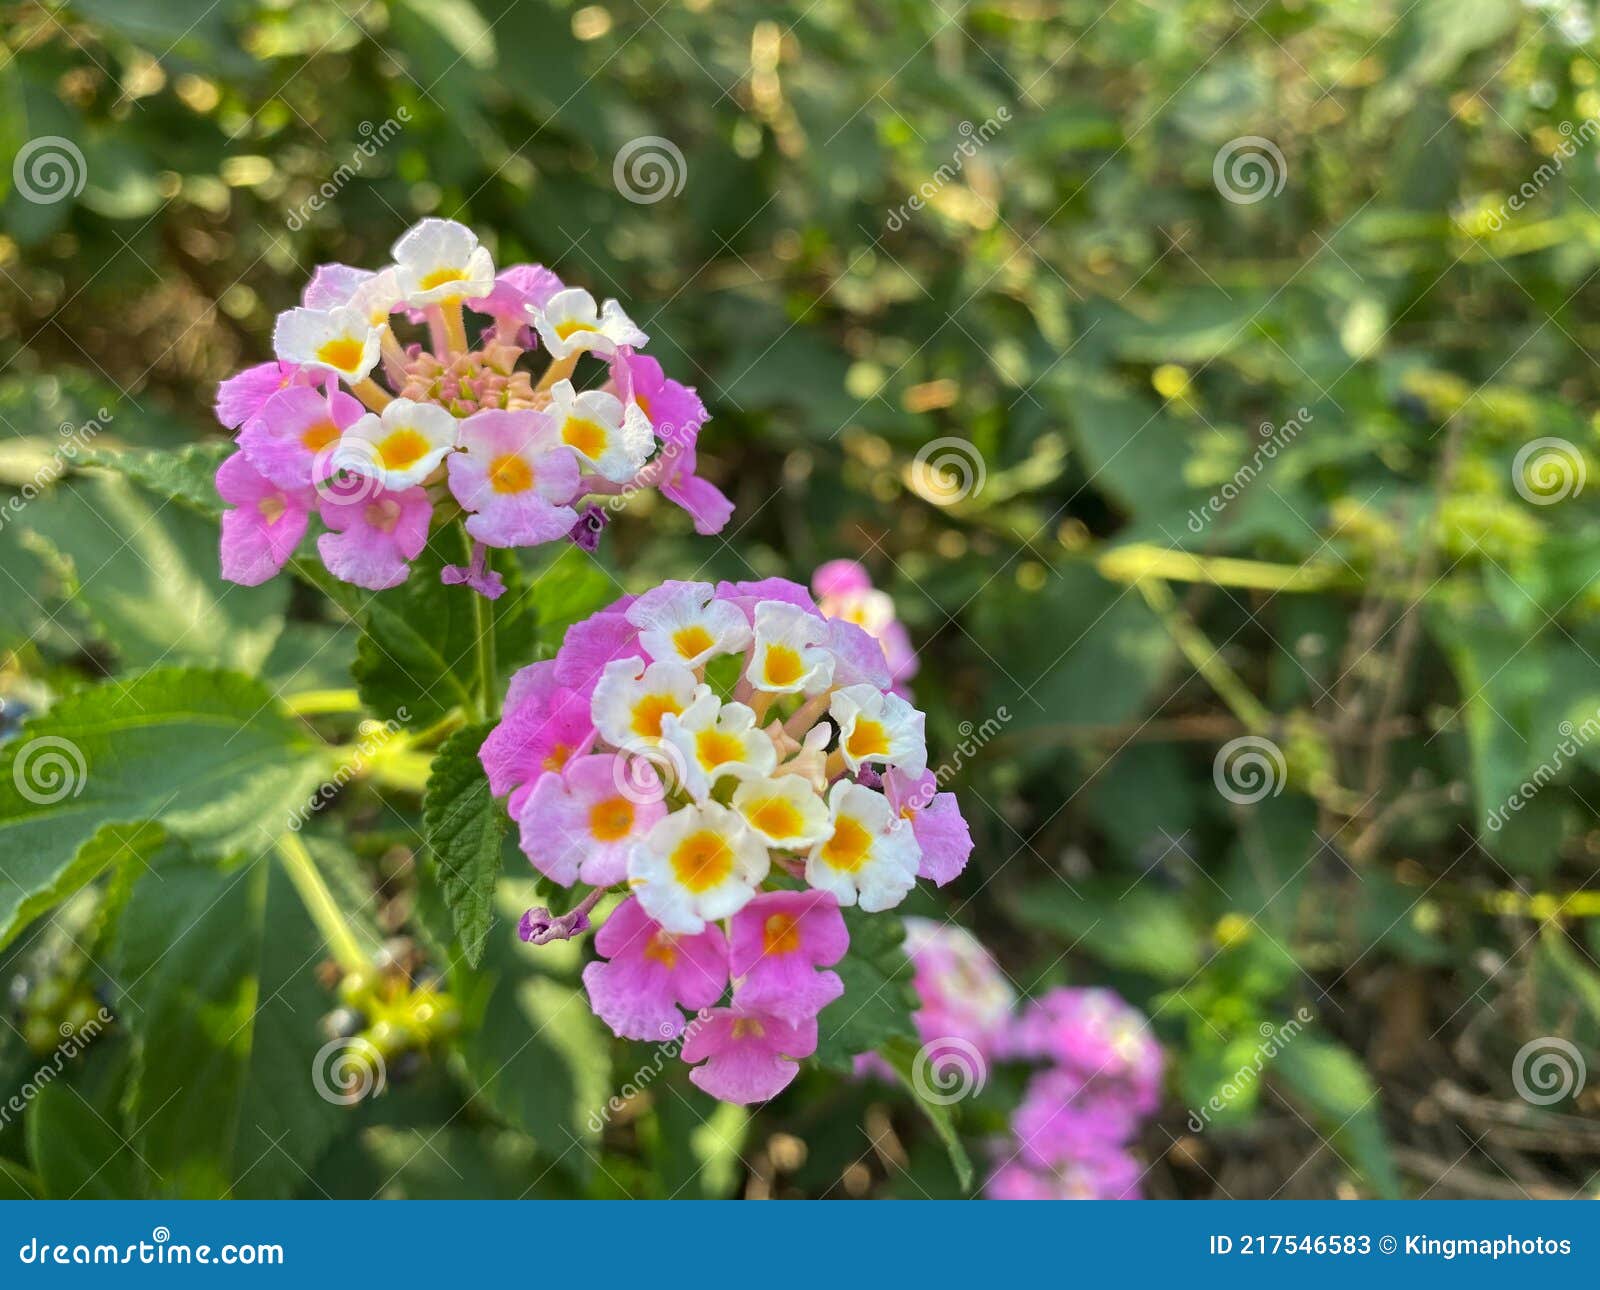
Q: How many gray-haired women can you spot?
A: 0